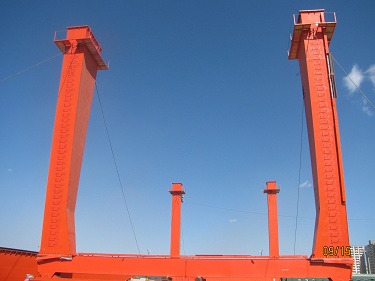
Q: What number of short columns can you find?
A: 2